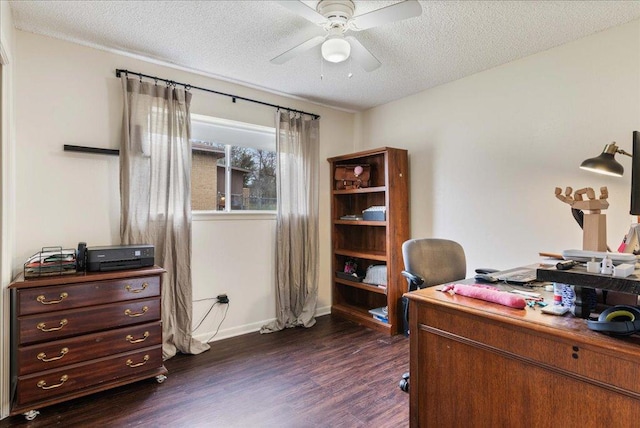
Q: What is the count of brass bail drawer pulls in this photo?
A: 8